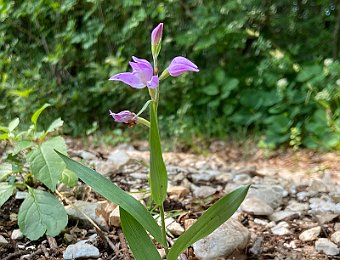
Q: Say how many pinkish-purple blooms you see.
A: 4